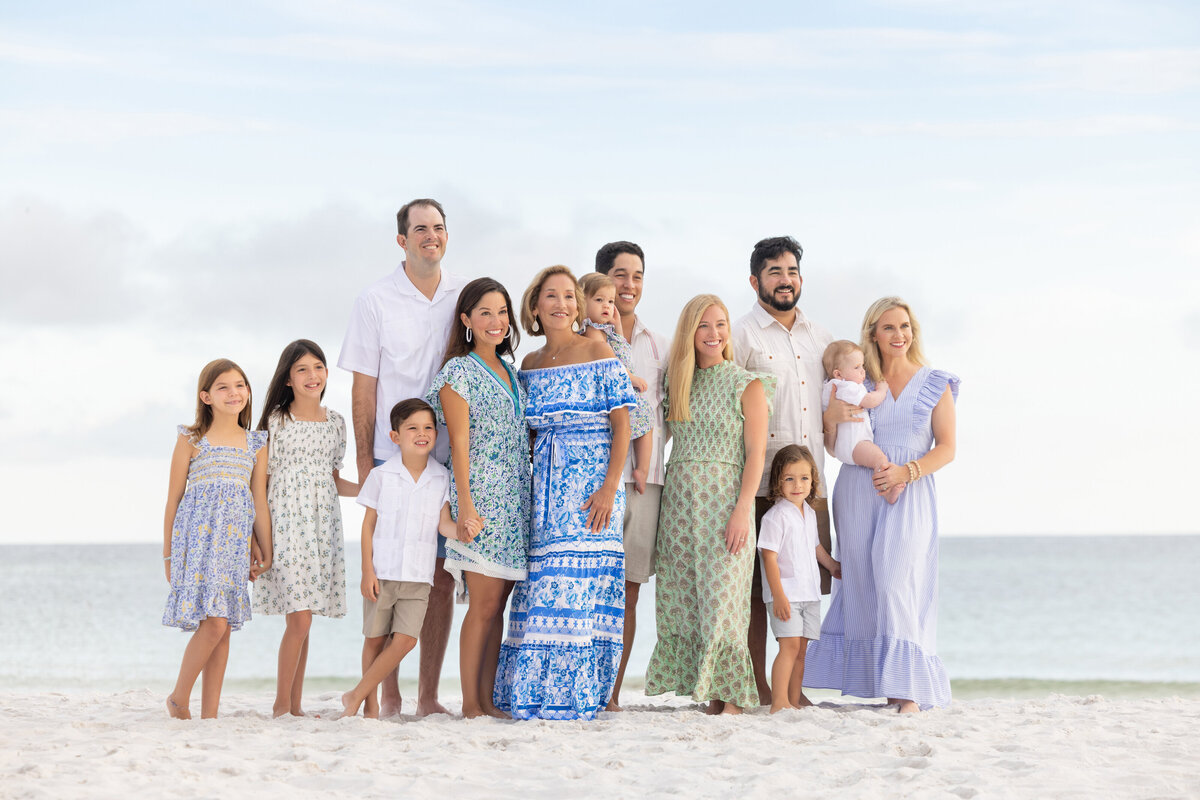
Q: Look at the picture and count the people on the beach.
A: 13